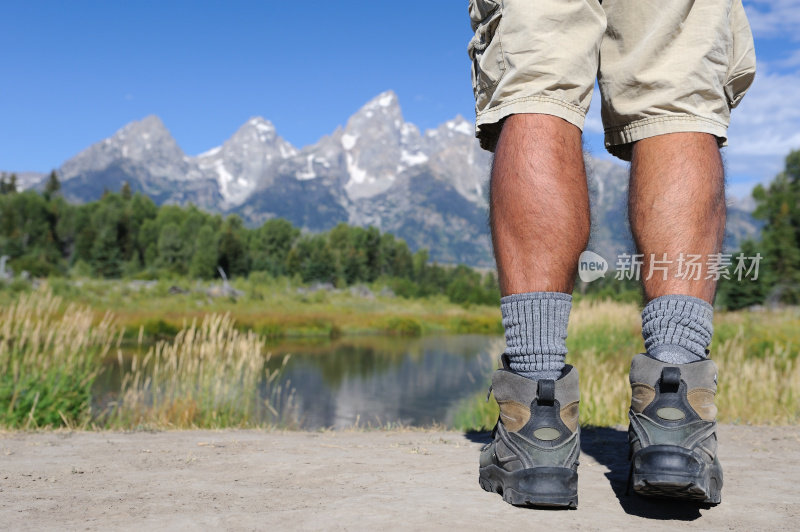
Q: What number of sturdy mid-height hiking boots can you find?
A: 2